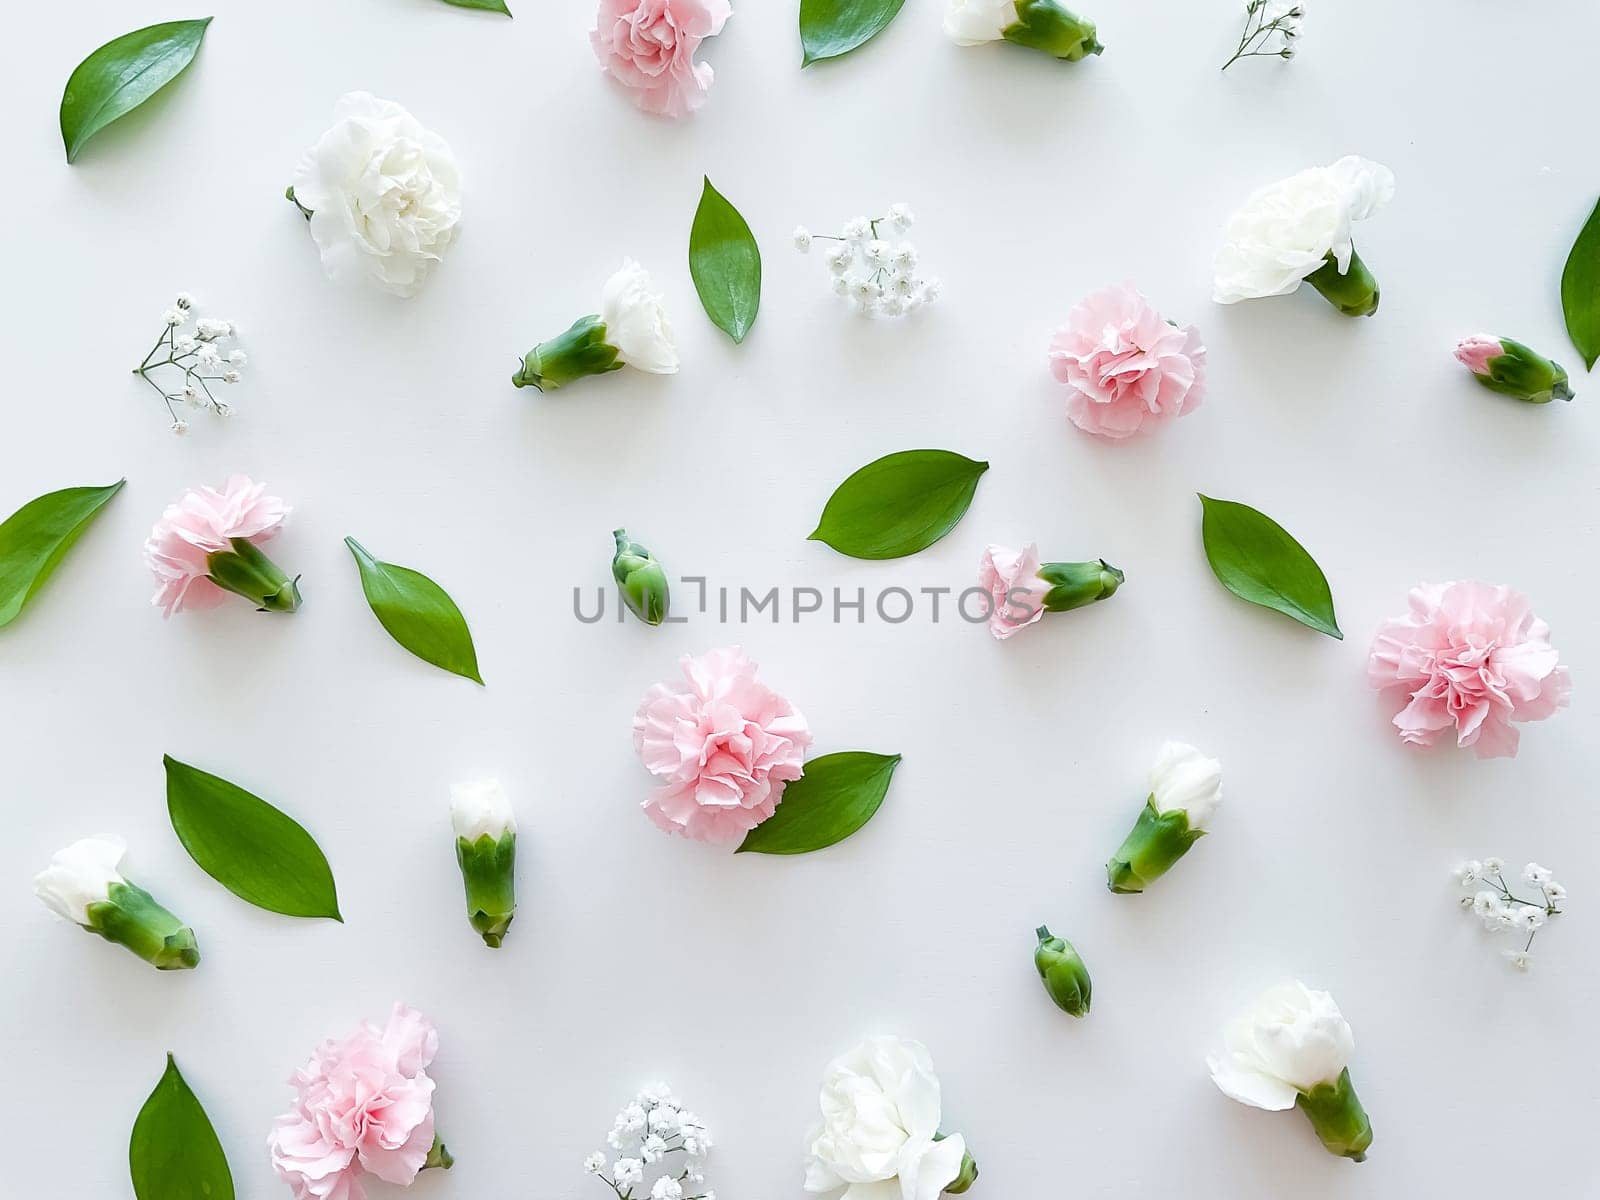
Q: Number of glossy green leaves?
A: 12